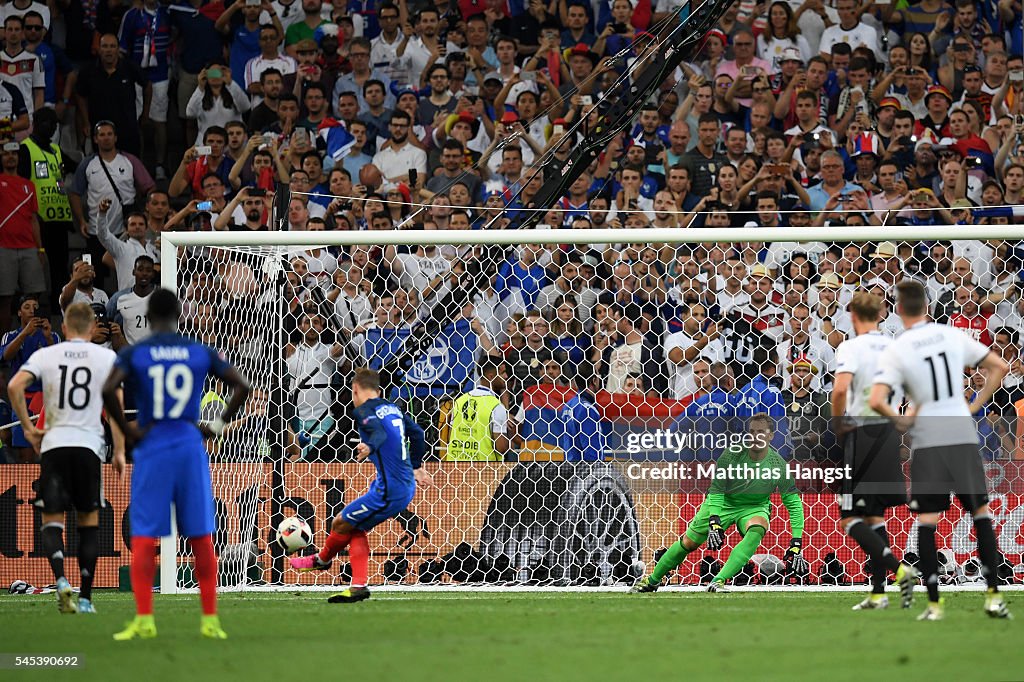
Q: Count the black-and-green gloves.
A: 2